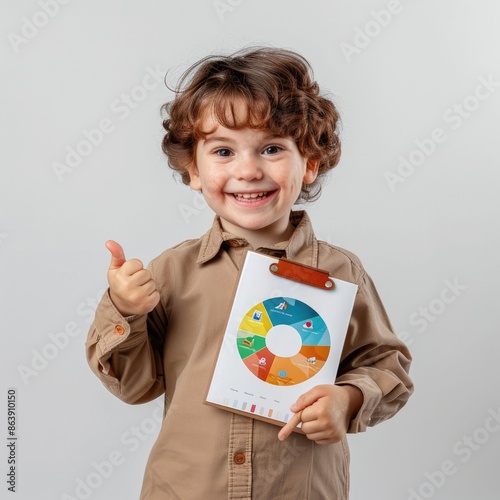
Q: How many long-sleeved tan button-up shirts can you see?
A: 1